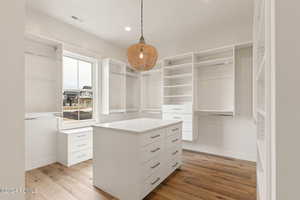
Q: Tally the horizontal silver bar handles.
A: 13